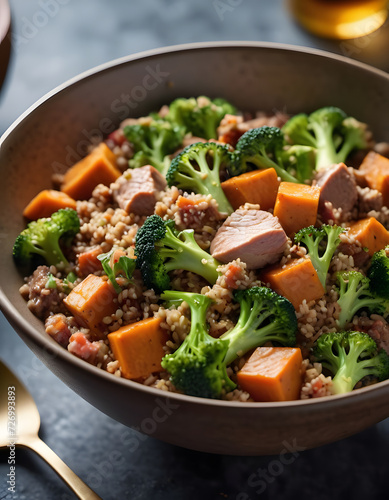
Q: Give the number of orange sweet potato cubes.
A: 10